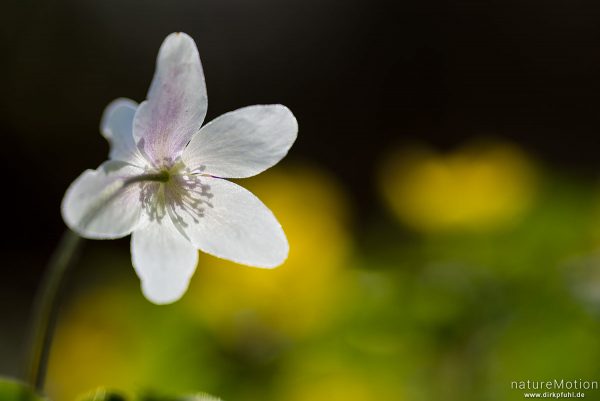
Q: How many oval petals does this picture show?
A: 6